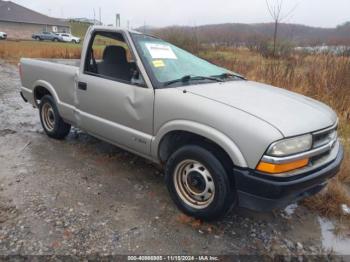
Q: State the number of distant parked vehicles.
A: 3